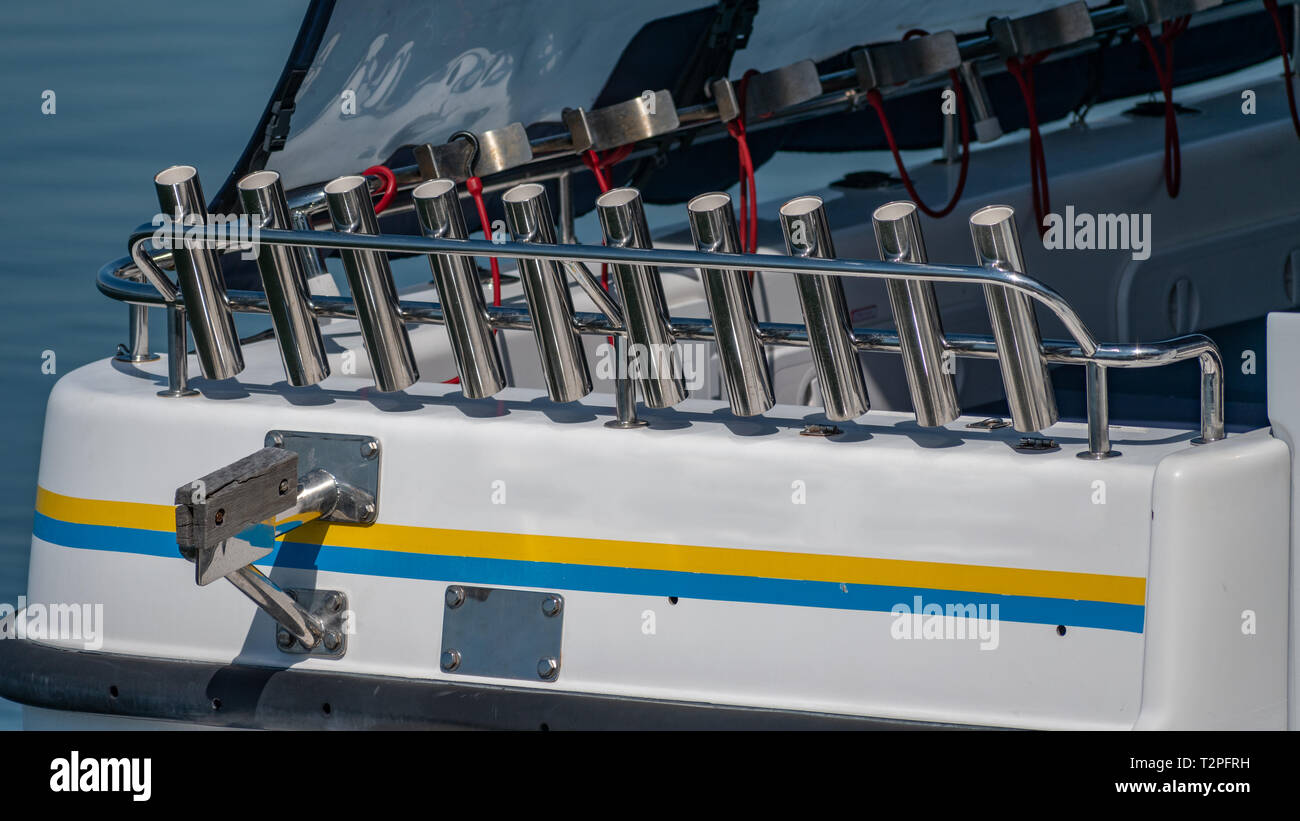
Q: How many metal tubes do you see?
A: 10